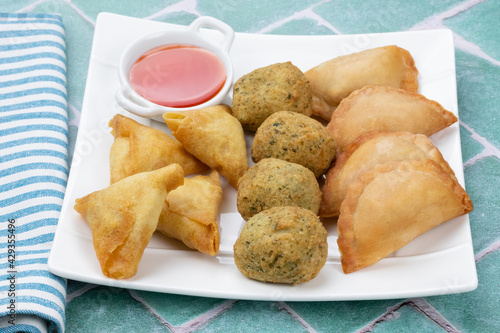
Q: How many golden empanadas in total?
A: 4